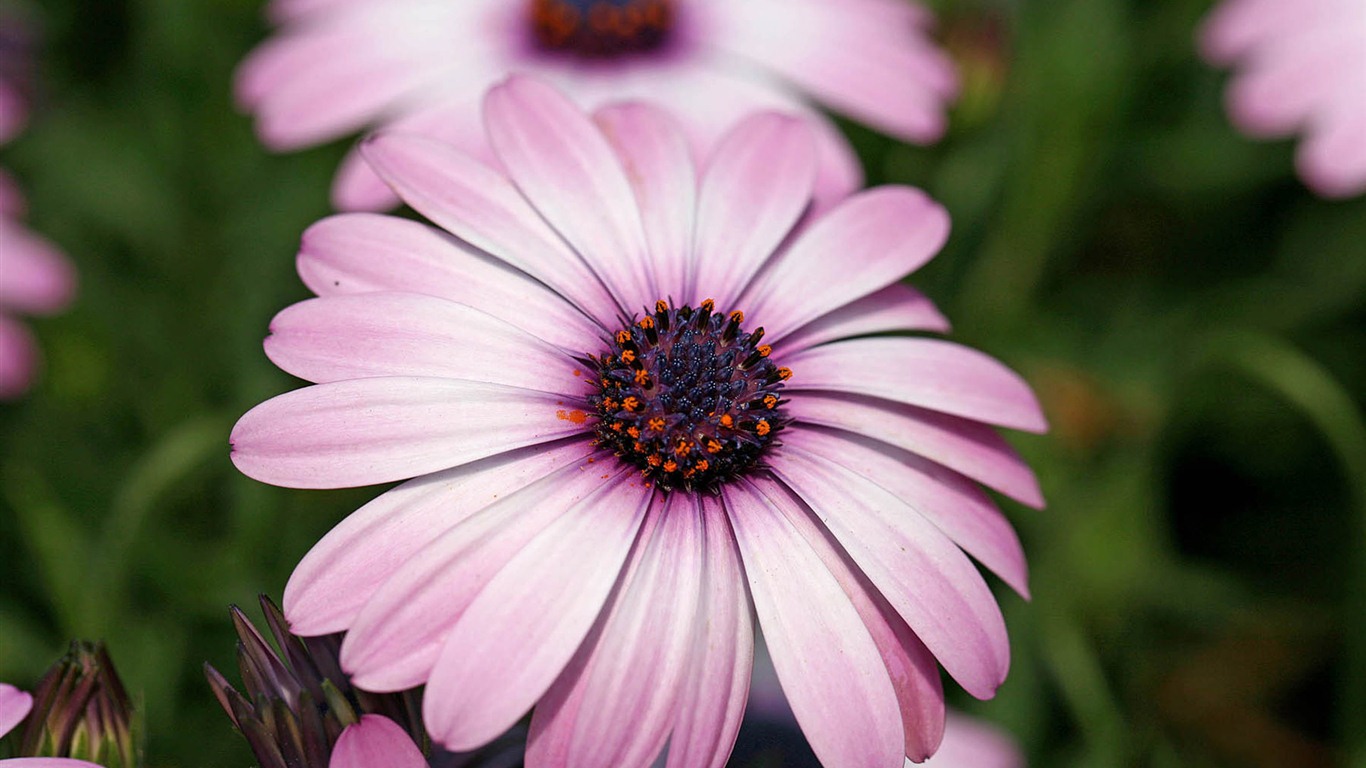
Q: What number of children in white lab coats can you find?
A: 0